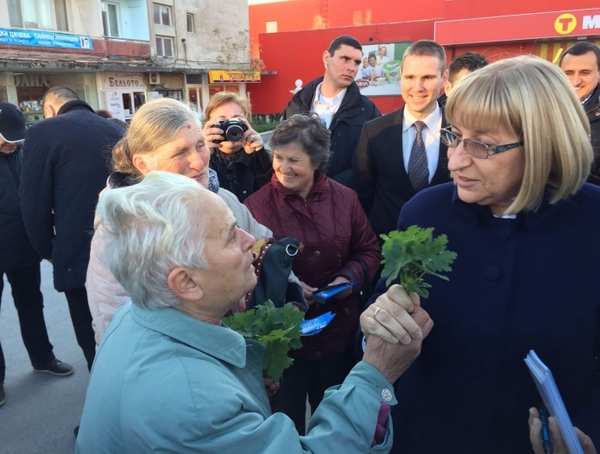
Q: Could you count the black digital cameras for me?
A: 1